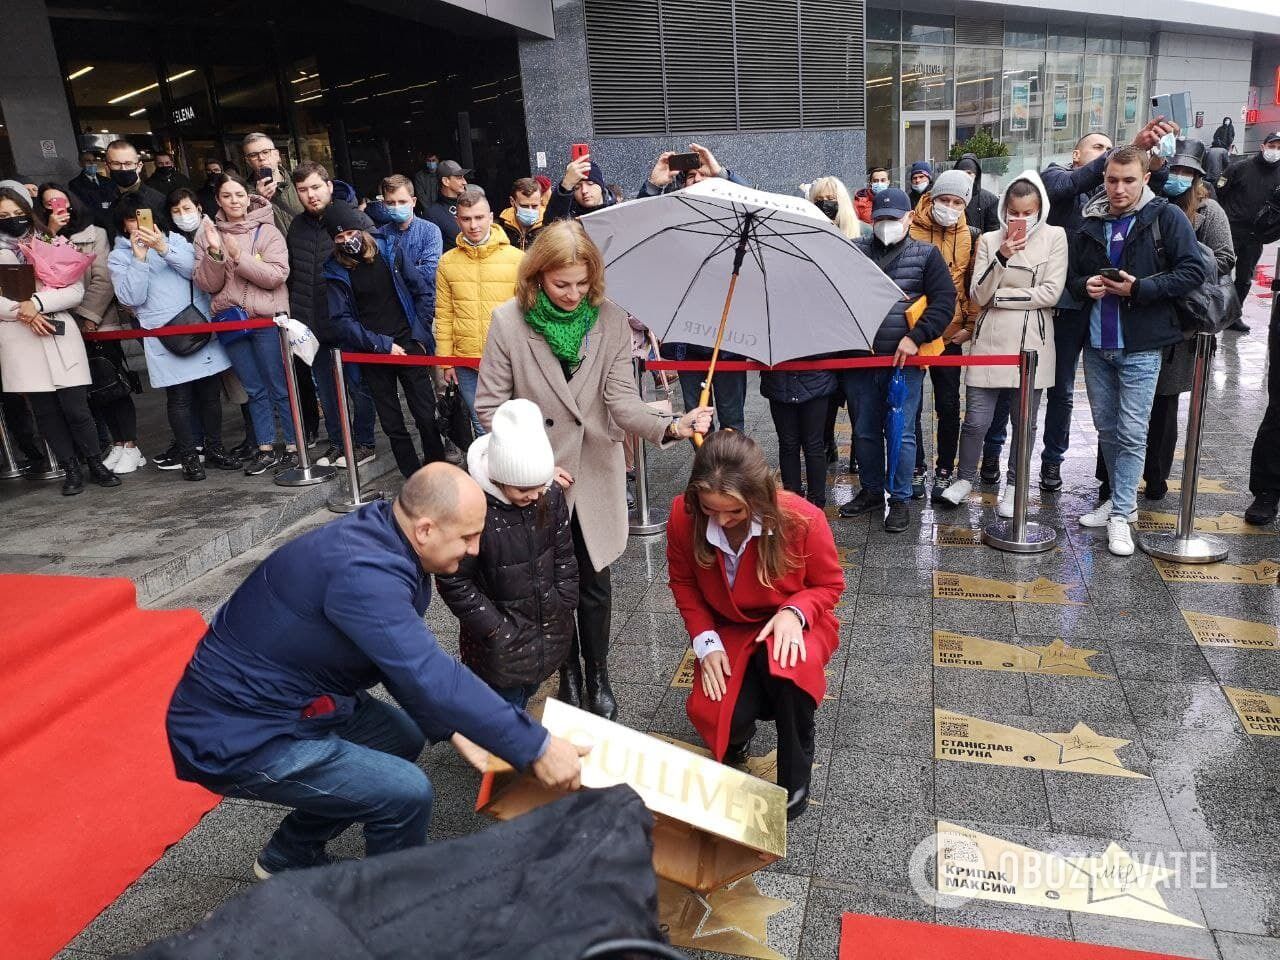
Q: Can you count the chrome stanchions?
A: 7